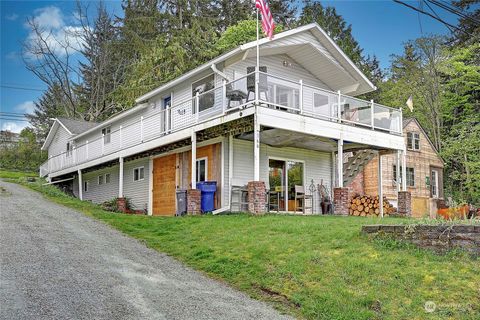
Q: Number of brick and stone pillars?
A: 5